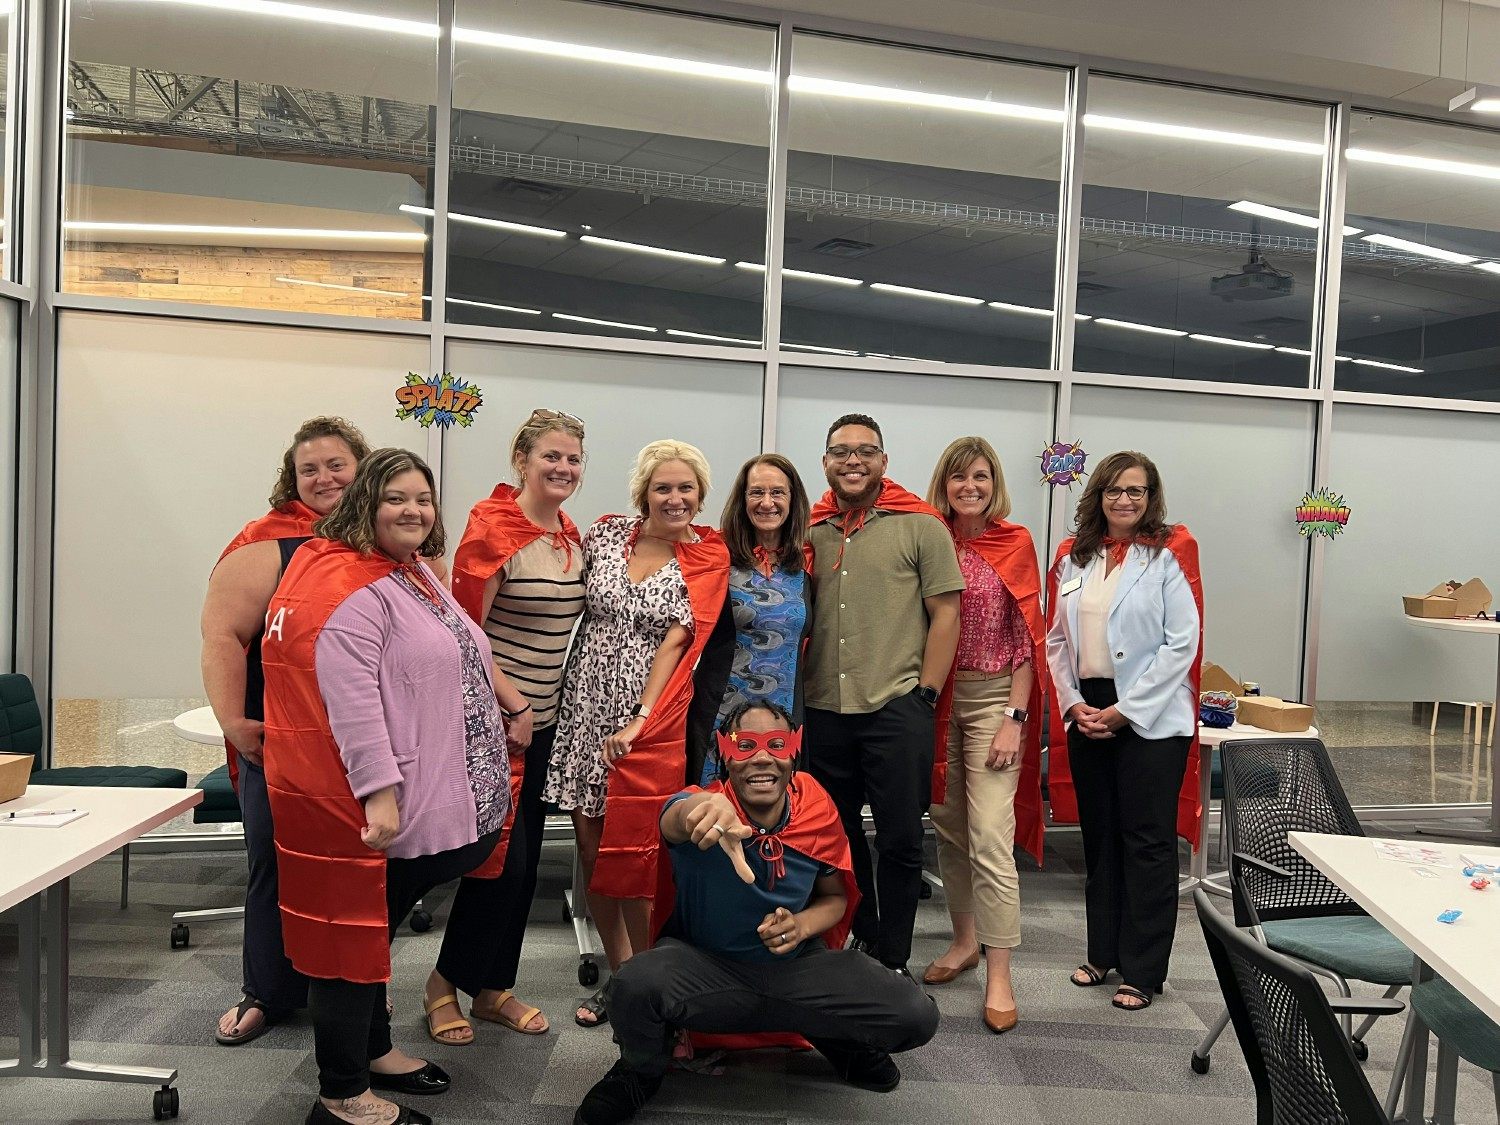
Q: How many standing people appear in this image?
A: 8